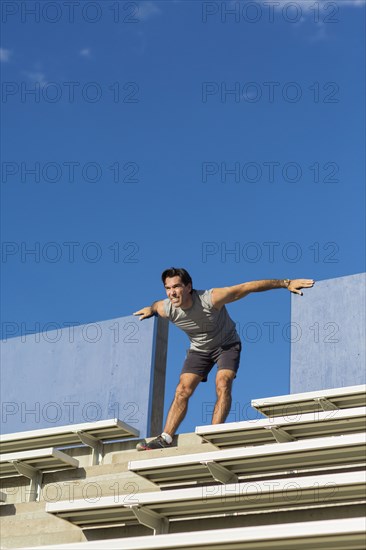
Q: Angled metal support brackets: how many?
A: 6